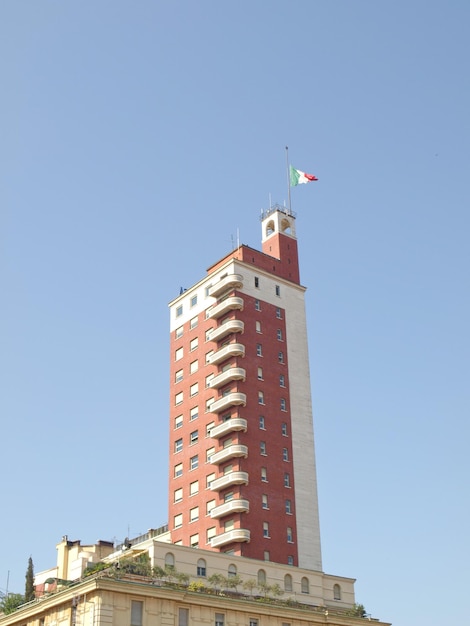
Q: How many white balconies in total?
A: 11